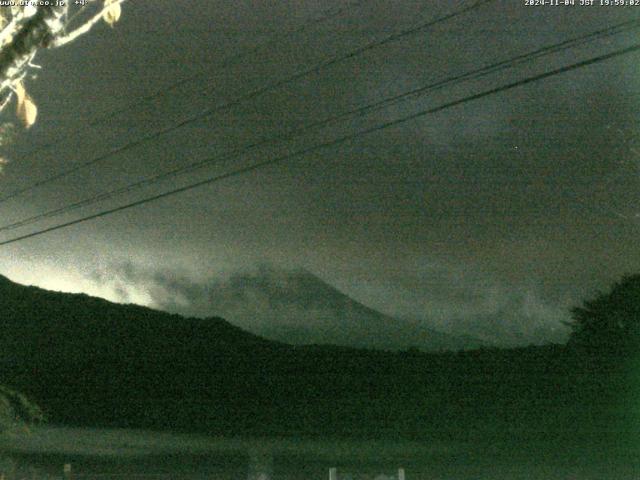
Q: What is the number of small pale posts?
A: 3